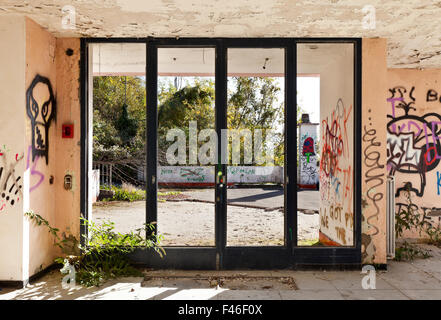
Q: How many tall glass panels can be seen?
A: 4